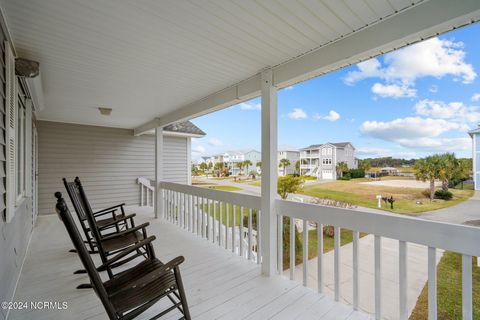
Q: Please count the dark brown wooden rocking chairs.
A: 3